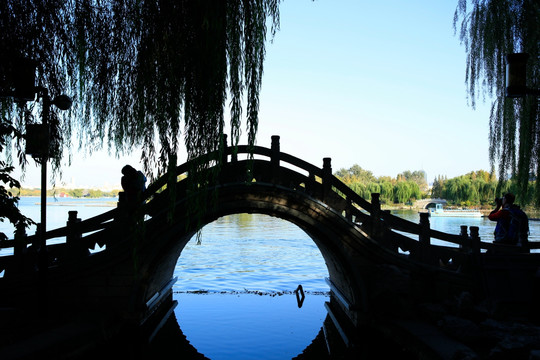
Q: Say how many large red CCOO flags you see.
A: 0